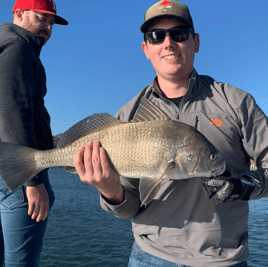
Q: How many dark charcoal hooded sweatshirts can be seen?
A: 1